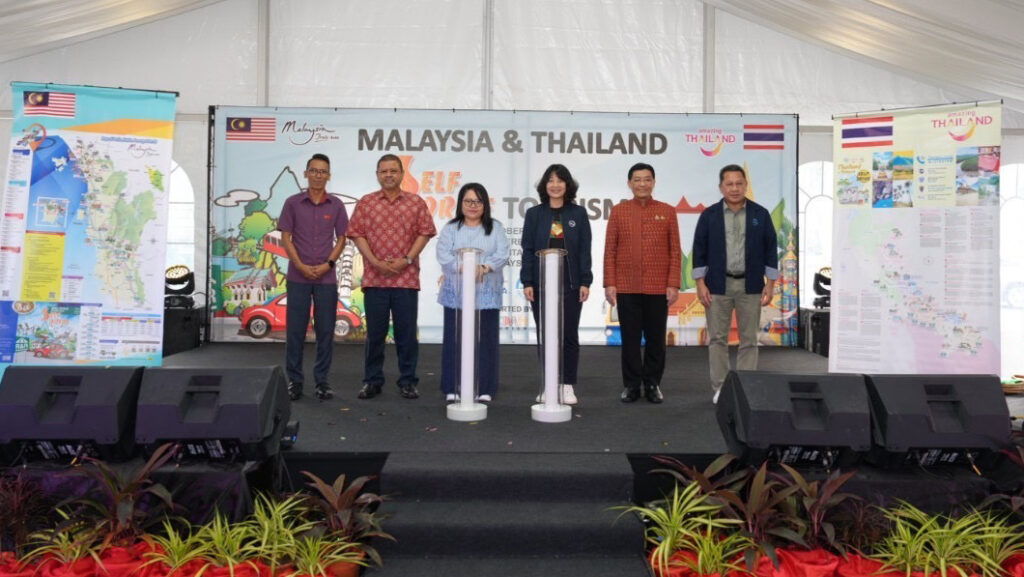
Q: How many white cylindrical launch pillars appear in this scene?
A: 2